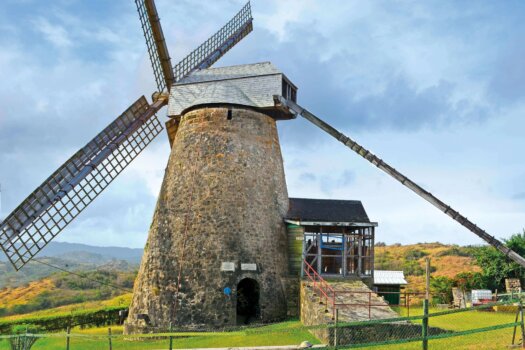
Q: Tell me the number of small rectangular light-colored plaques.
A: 2